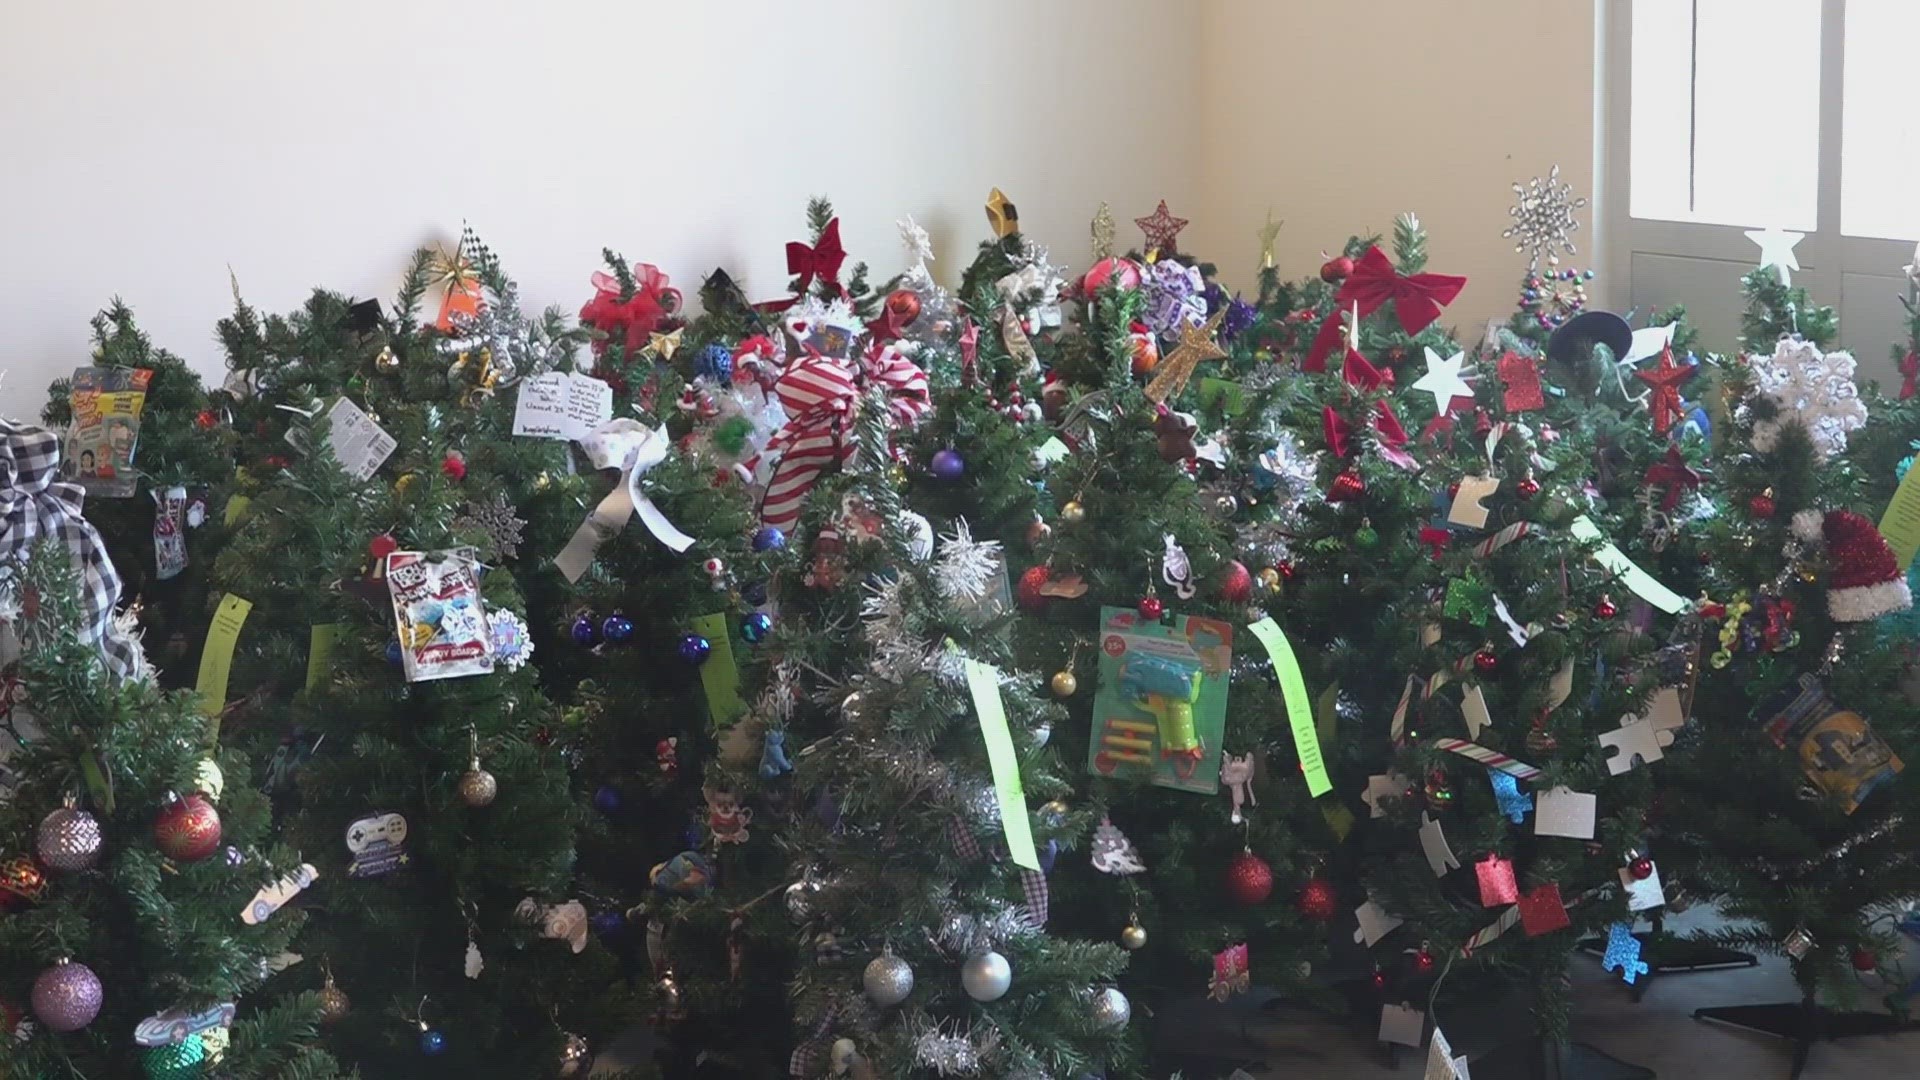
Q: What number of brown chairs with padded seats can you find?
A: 0